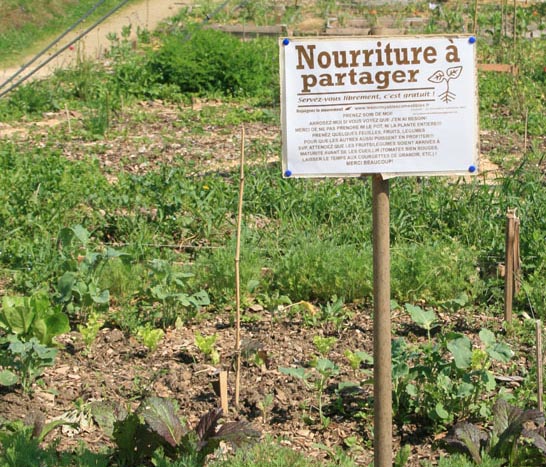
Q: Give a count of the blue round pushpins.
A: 4